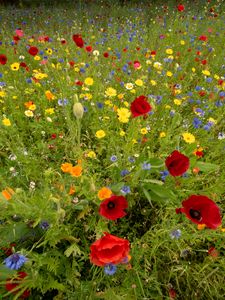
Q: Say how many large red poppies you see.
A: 5